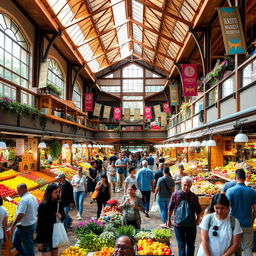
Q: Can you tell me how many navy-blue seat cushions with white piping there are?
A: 0